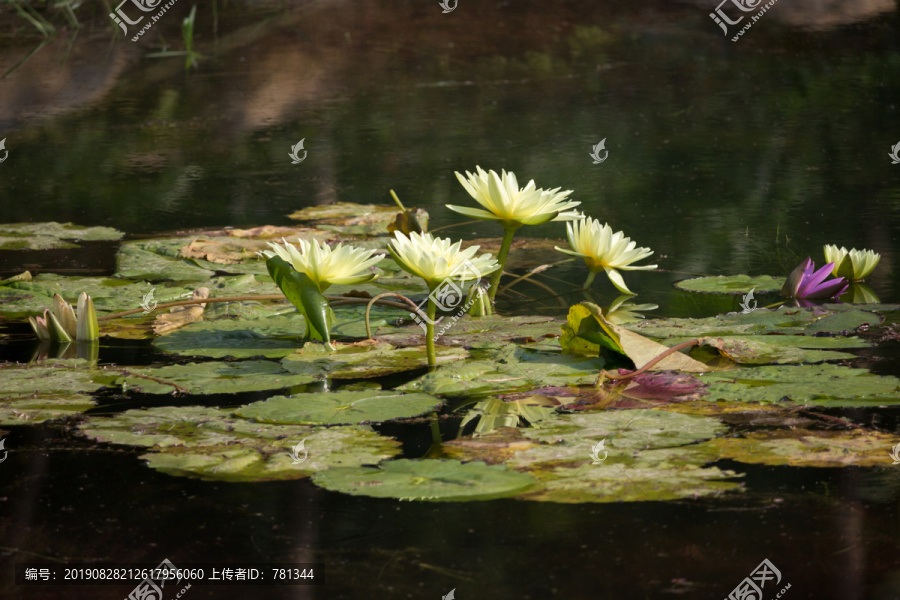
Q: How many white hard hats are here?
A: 0